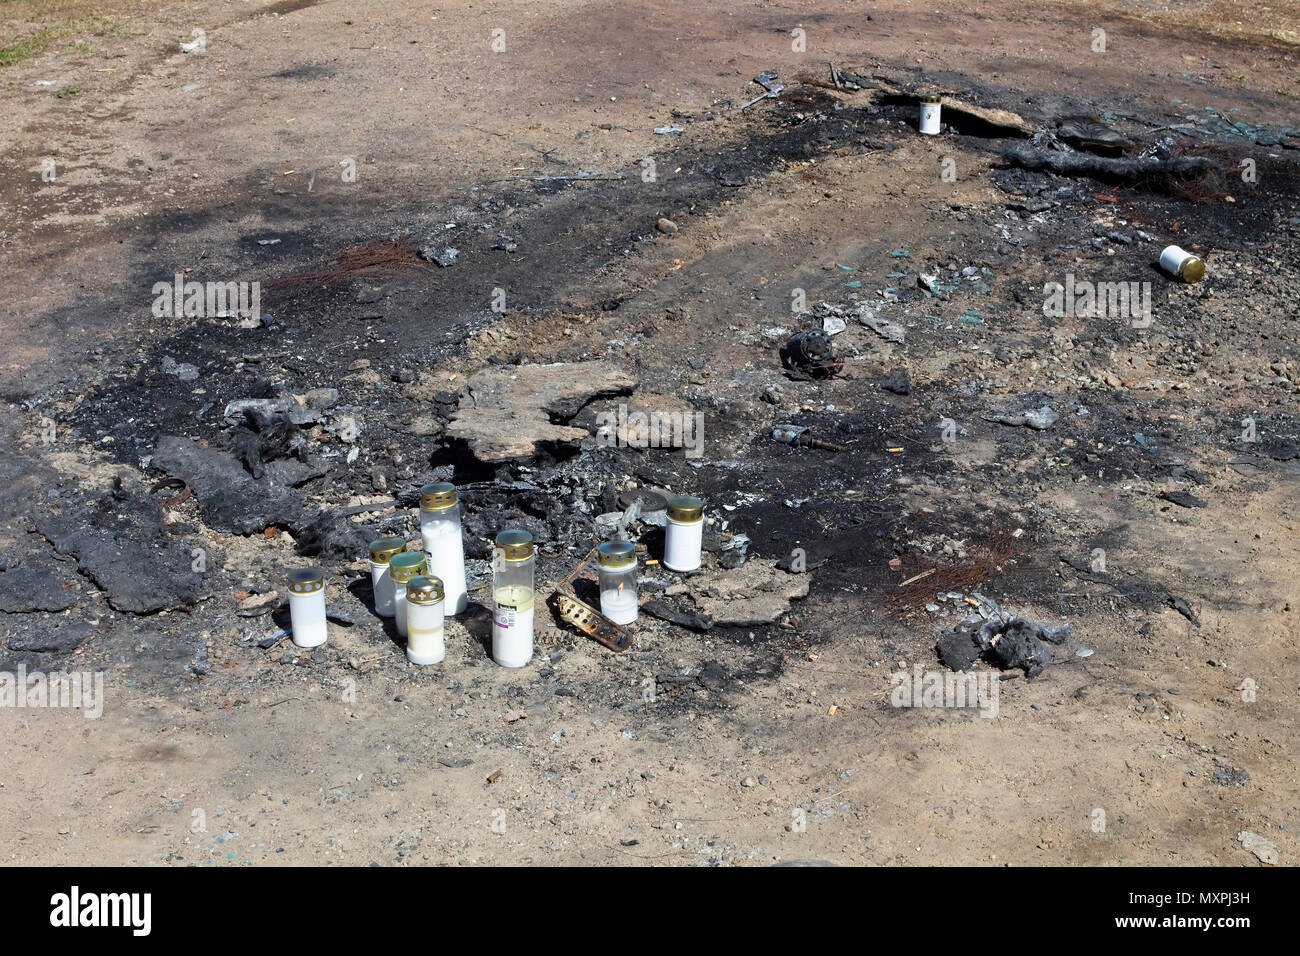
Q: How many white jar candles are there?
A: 10